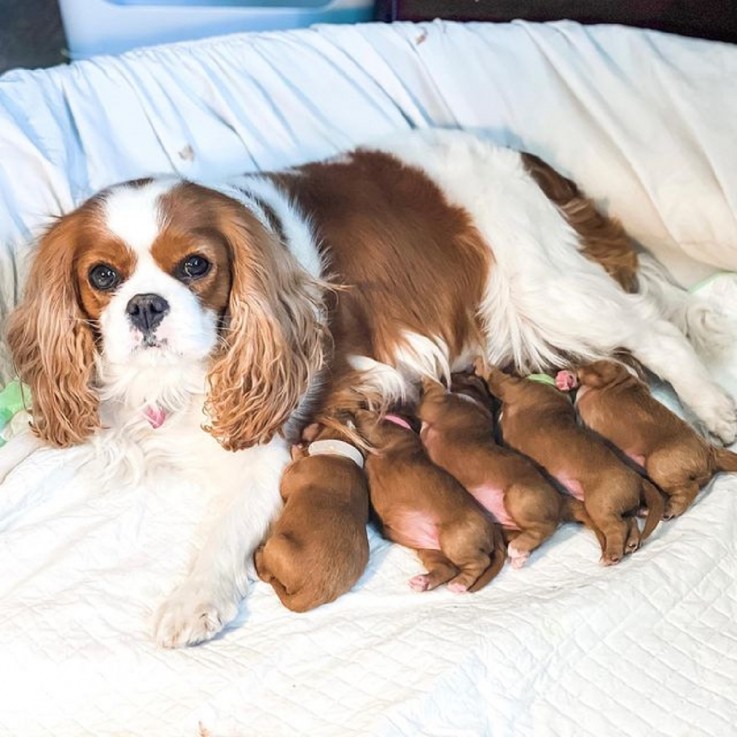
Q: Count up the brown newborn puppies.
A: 5